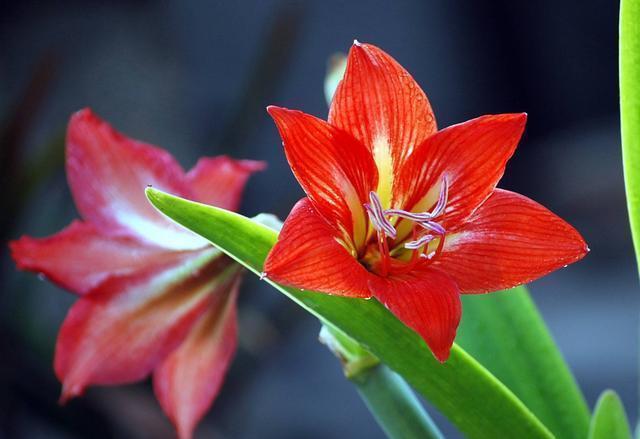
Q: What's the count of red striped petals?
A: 6